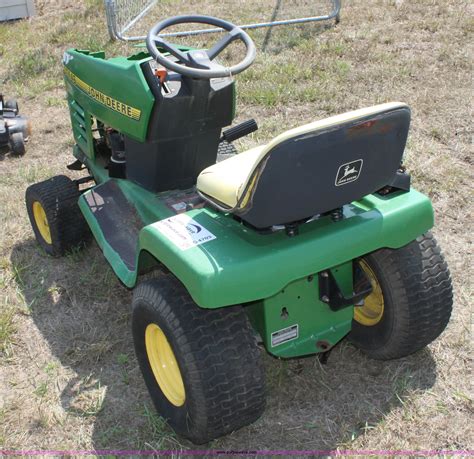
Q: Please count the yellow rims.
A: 3